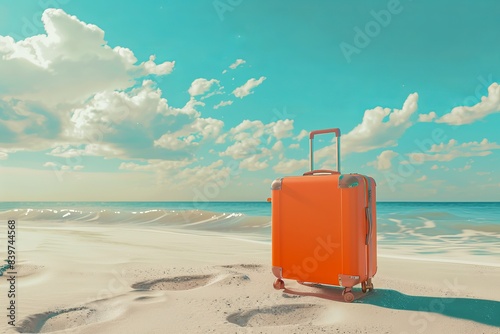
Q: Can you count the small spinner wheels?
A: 3